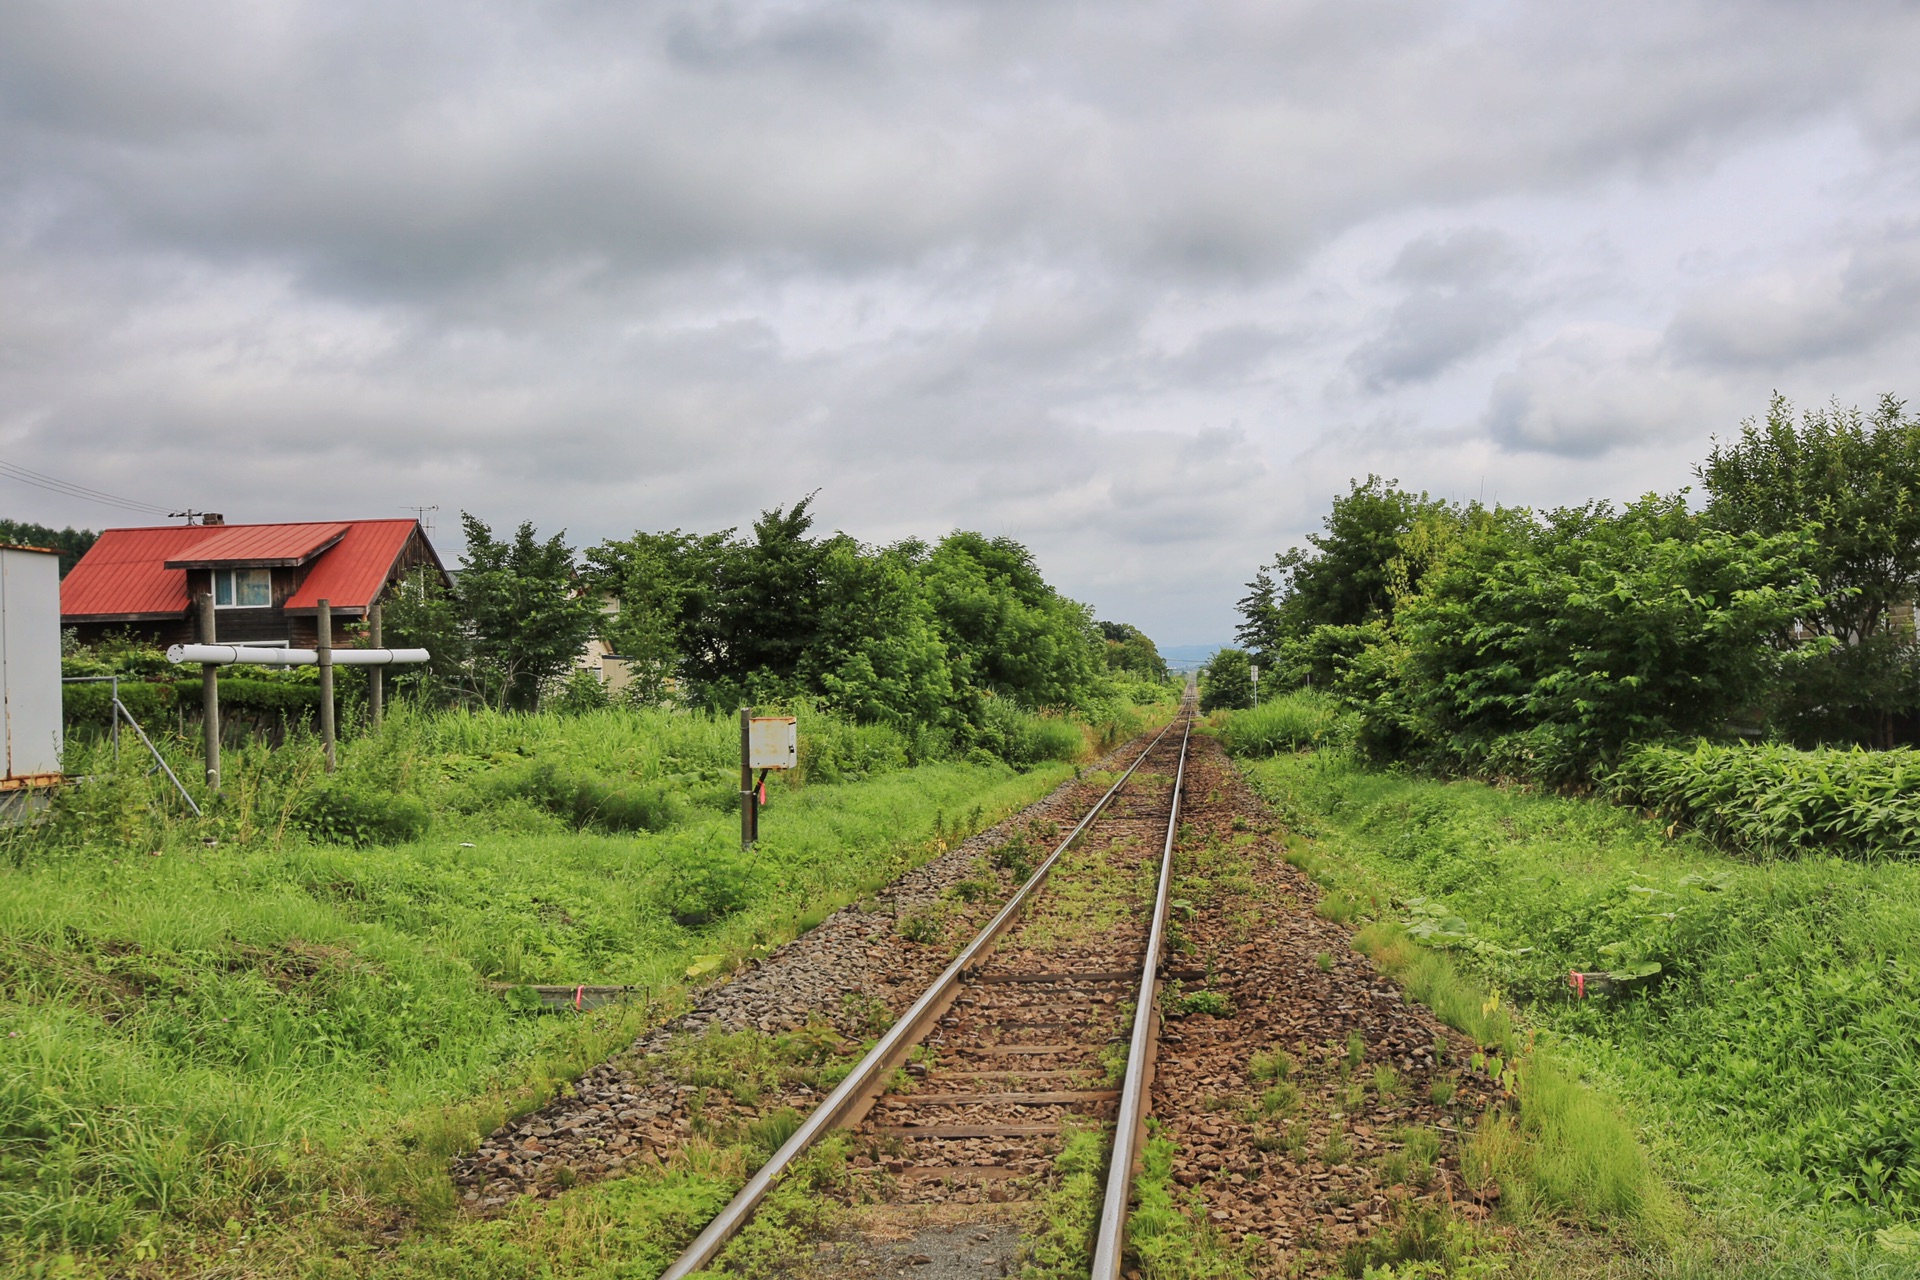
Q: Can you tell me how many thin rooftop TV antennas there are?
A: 1